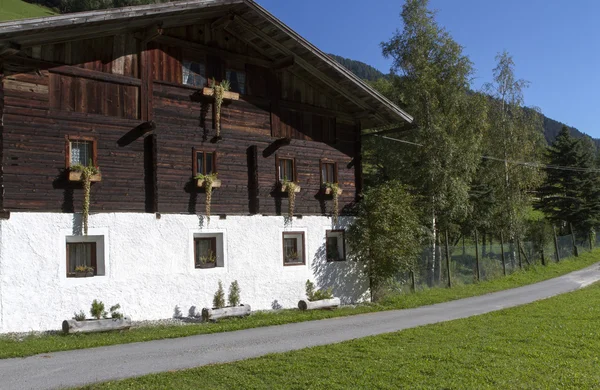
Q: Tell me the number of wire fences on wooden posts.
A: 1